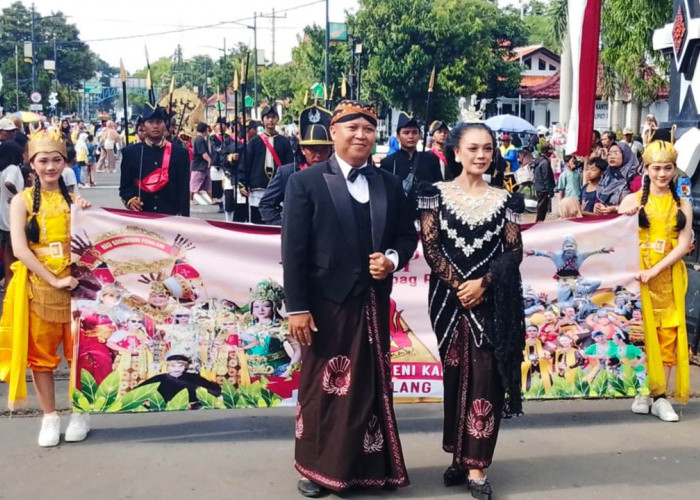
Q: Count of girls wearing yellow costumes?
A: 2